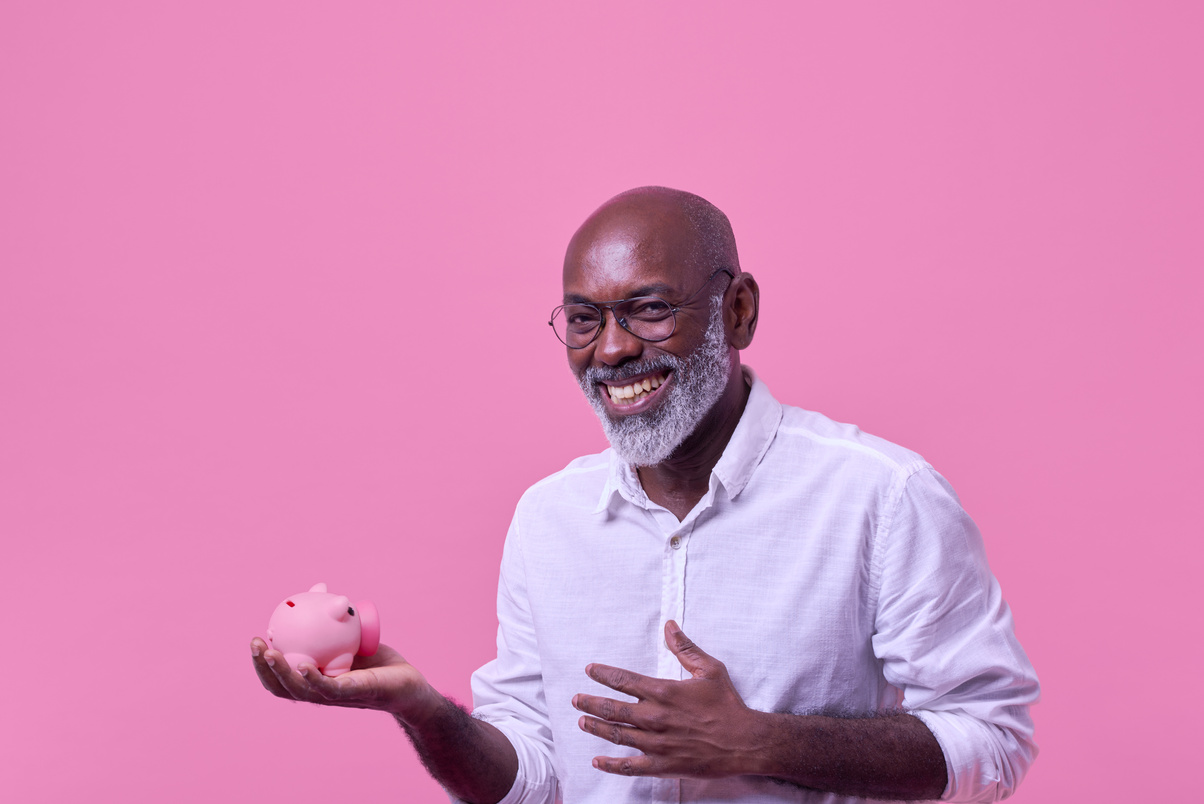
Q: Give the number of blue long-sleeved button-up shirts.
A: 0